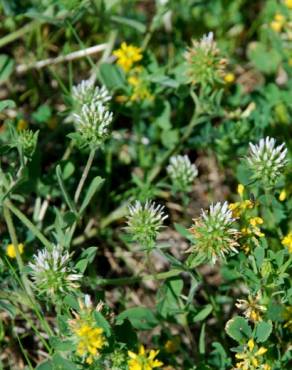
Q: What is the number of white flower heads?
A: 8